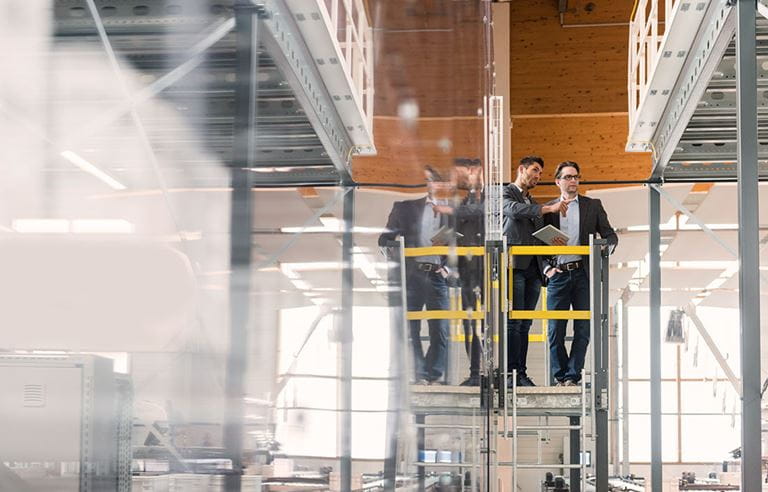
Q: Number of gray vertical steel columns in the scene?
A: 4